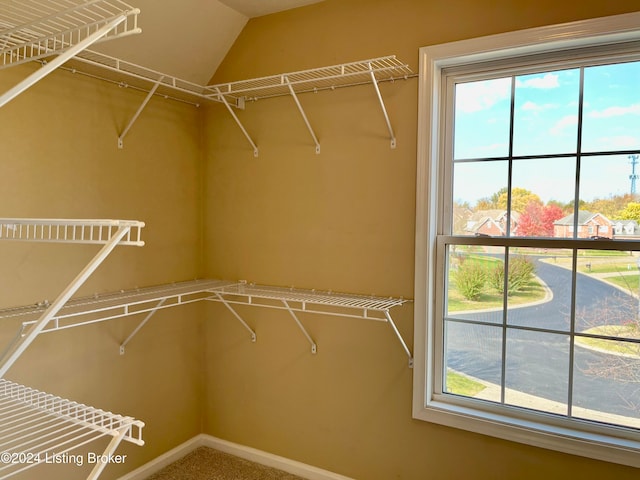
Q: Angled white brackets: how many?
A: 11